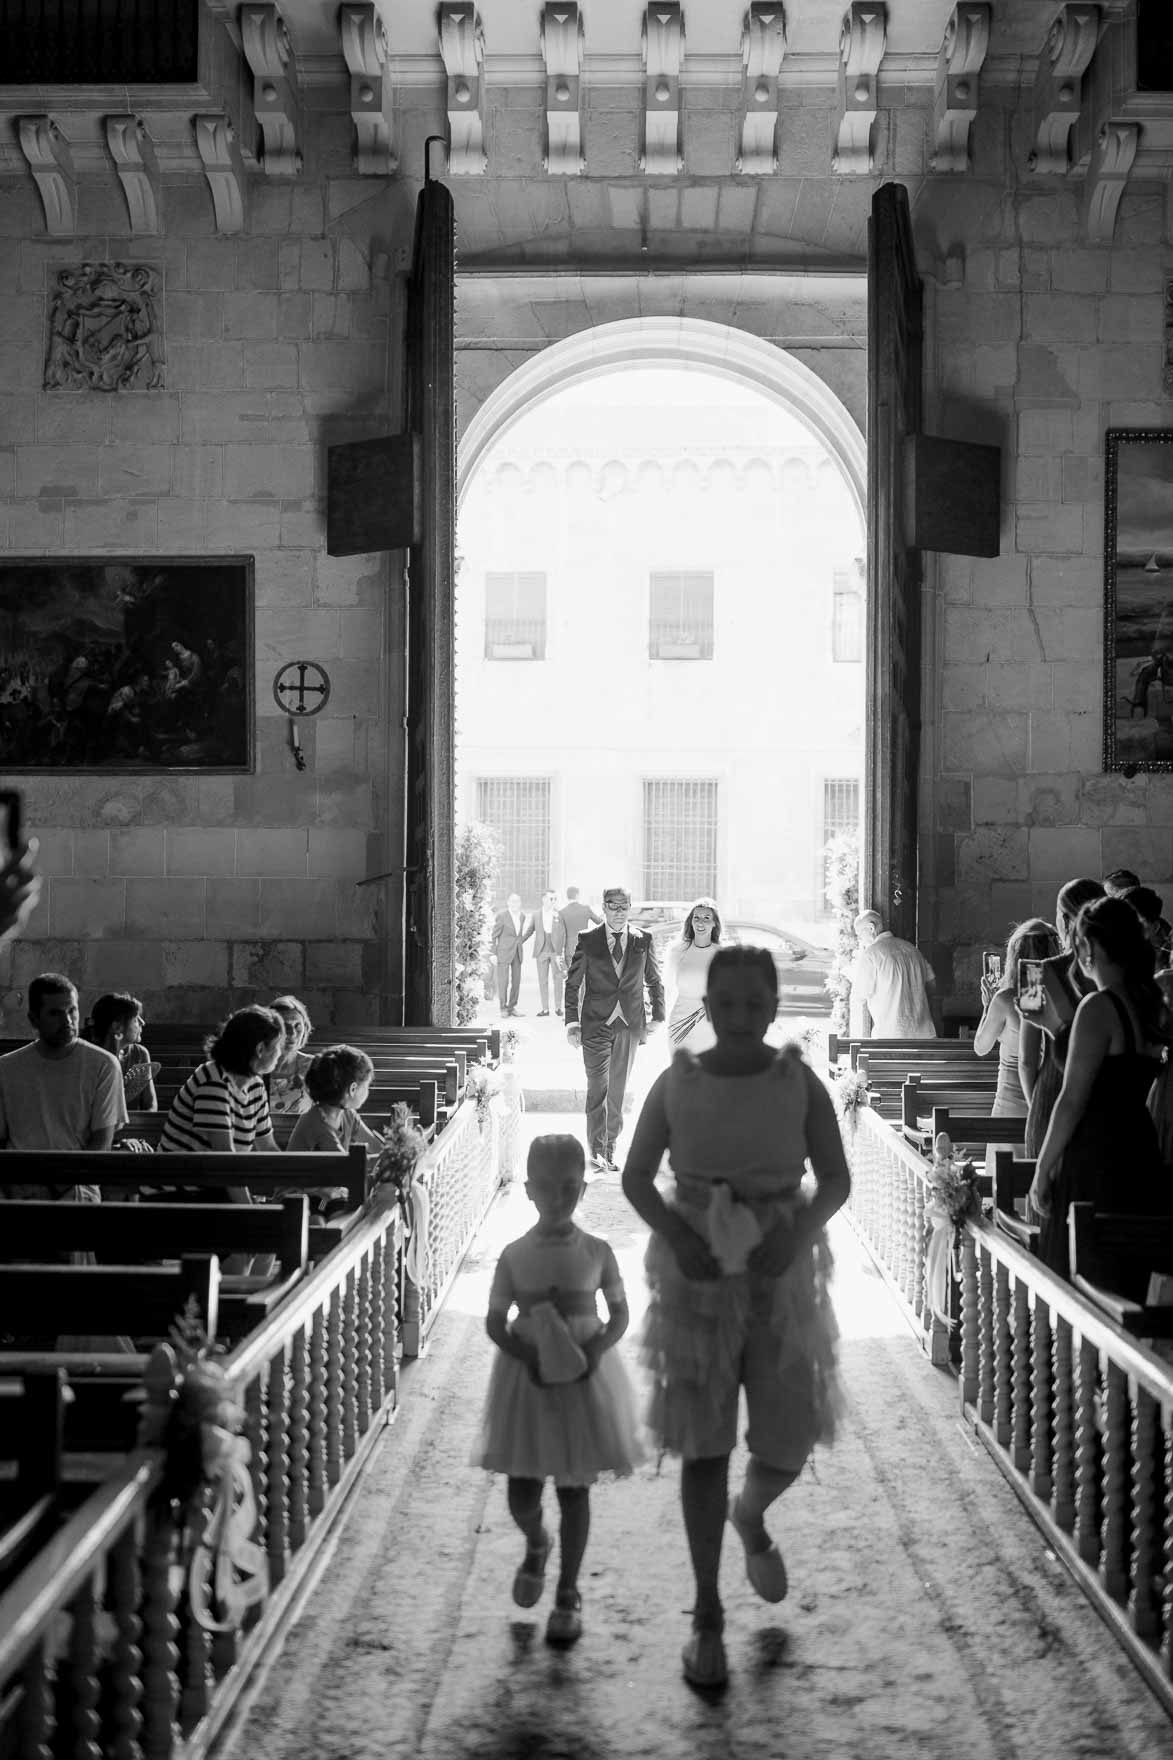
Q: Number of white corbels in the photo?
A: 13